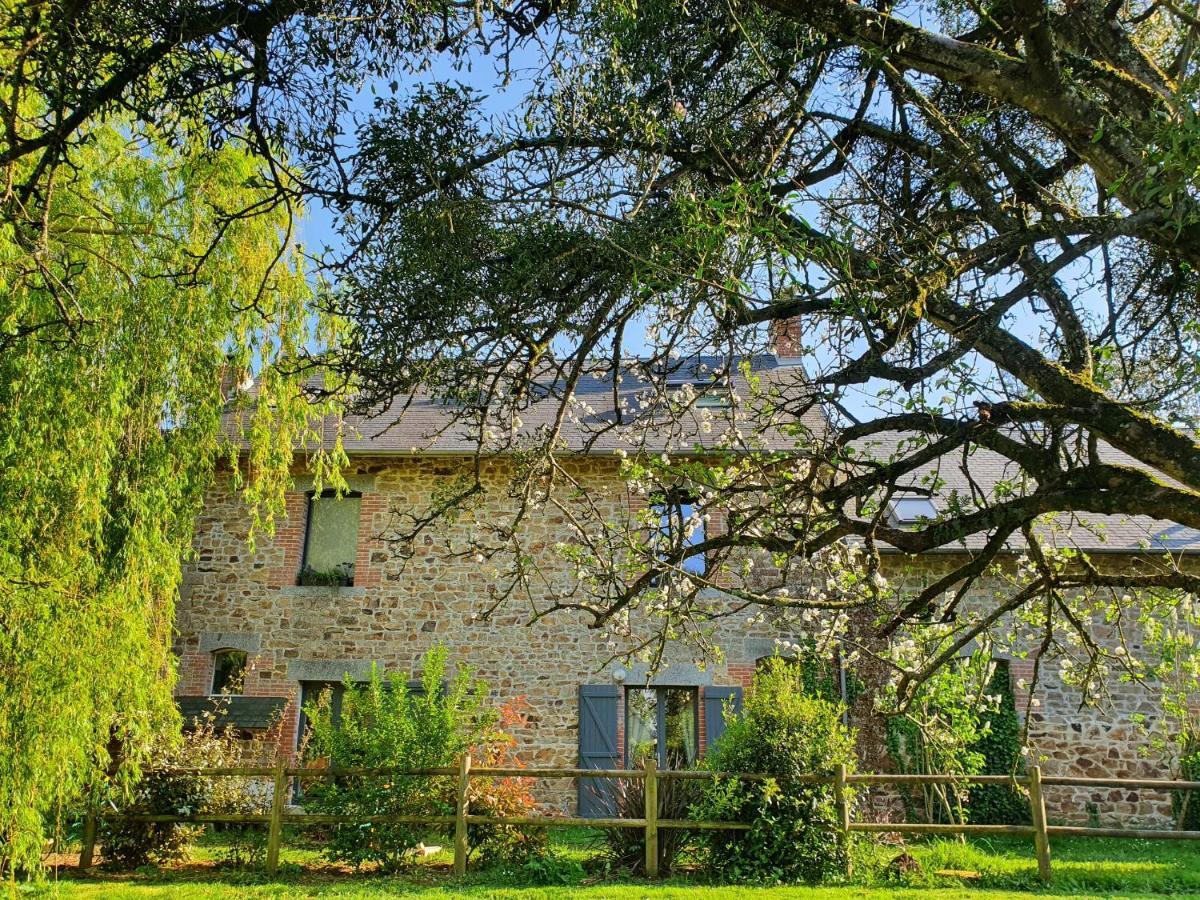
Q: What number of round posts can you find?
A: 6